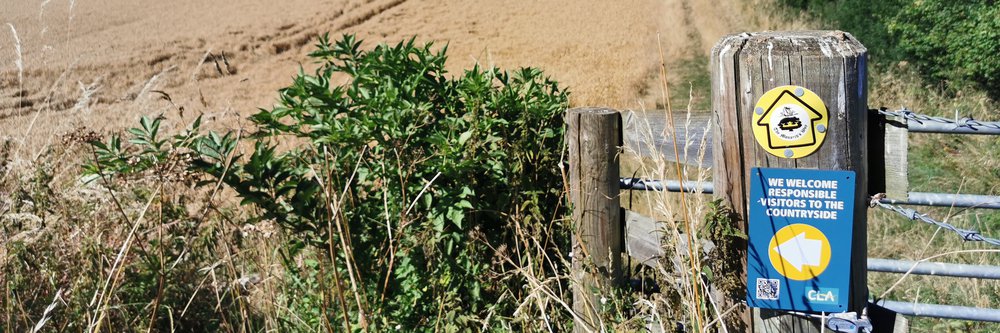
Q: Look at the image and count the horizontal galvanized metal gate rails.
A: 4